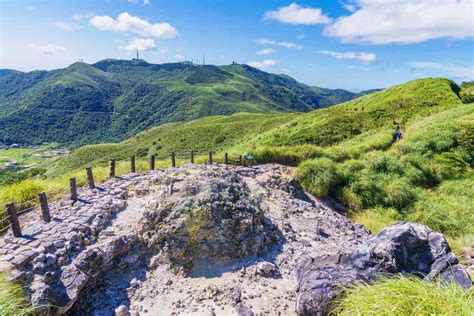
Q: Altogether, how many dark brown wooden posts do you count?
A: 12